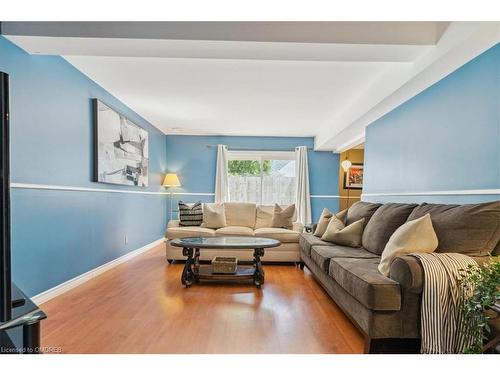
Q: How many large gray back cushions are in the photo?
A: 3